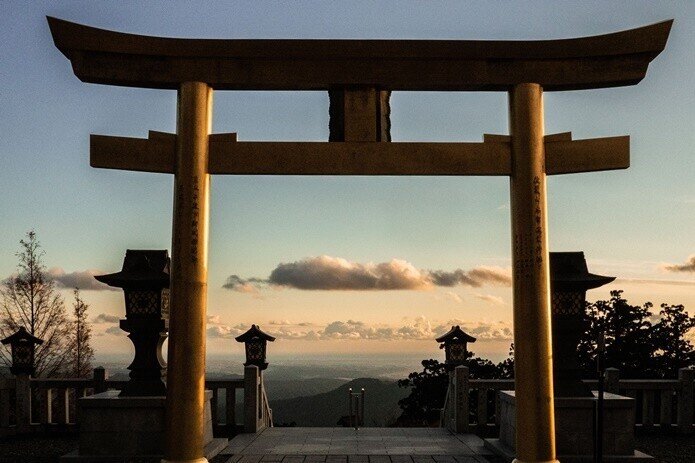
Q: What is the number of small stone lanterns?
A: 3